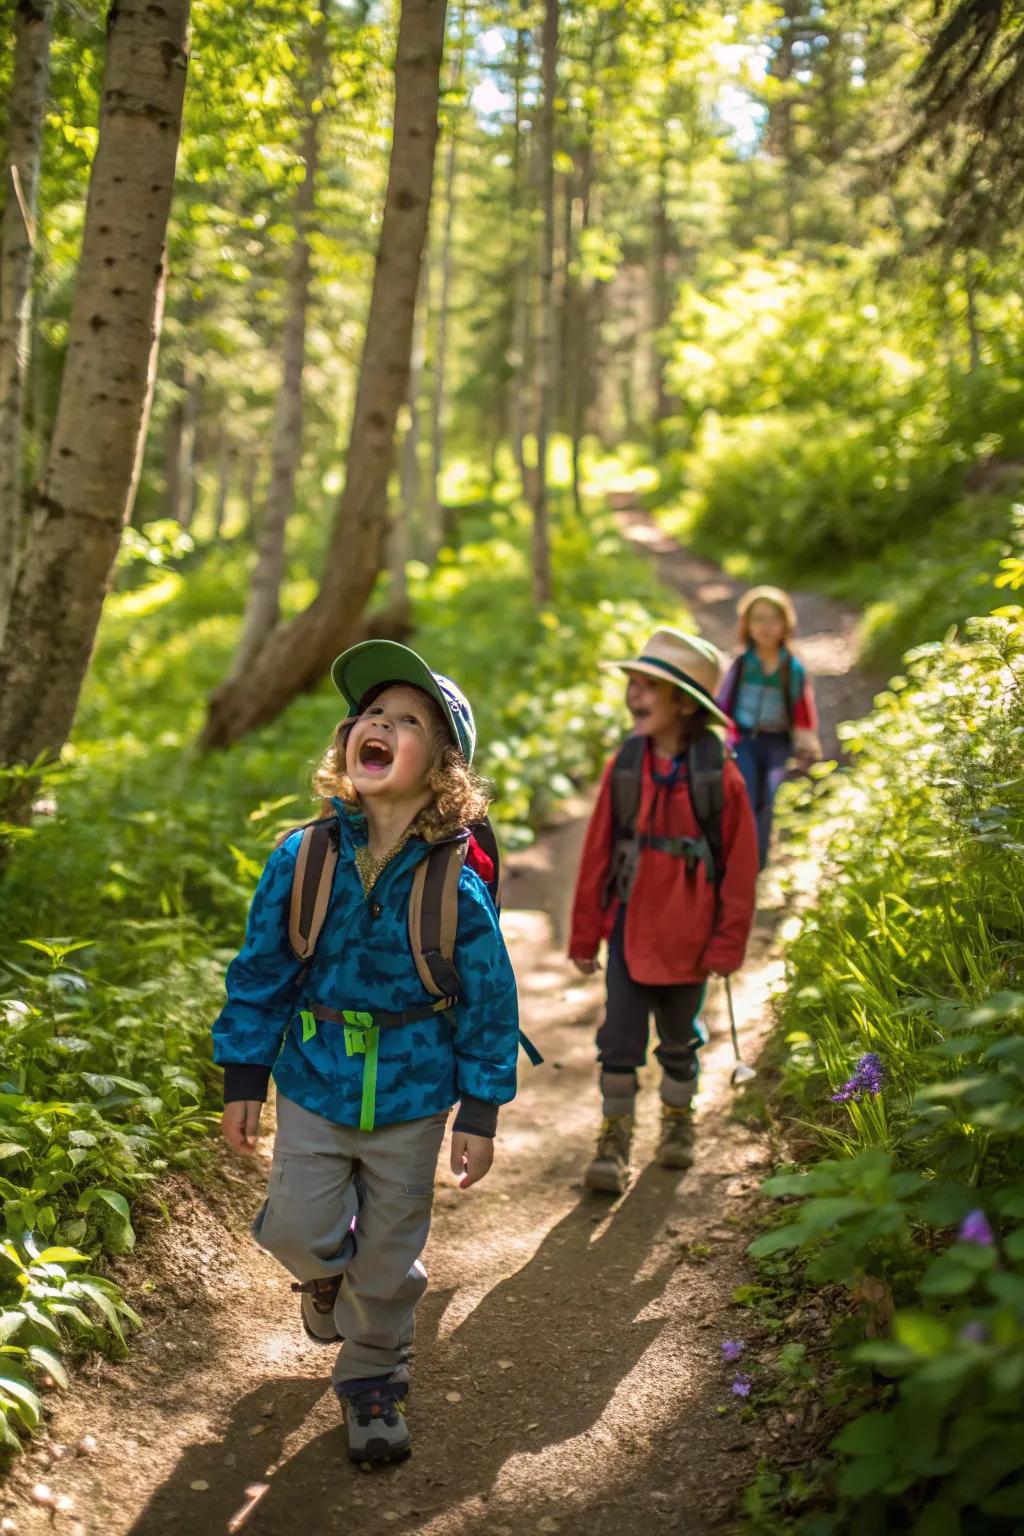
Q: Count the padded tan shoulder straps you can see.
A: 2